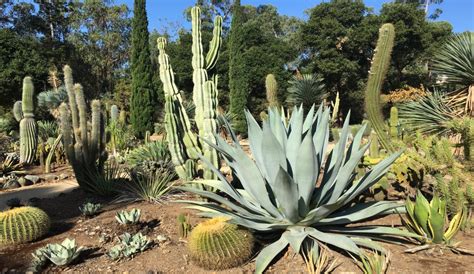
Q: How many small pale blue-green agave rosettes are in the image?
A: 4